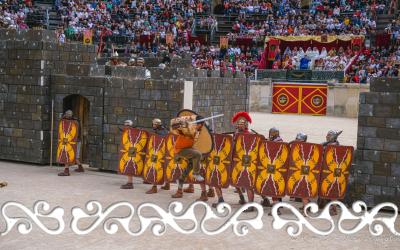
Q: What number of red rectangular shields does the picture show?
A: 10